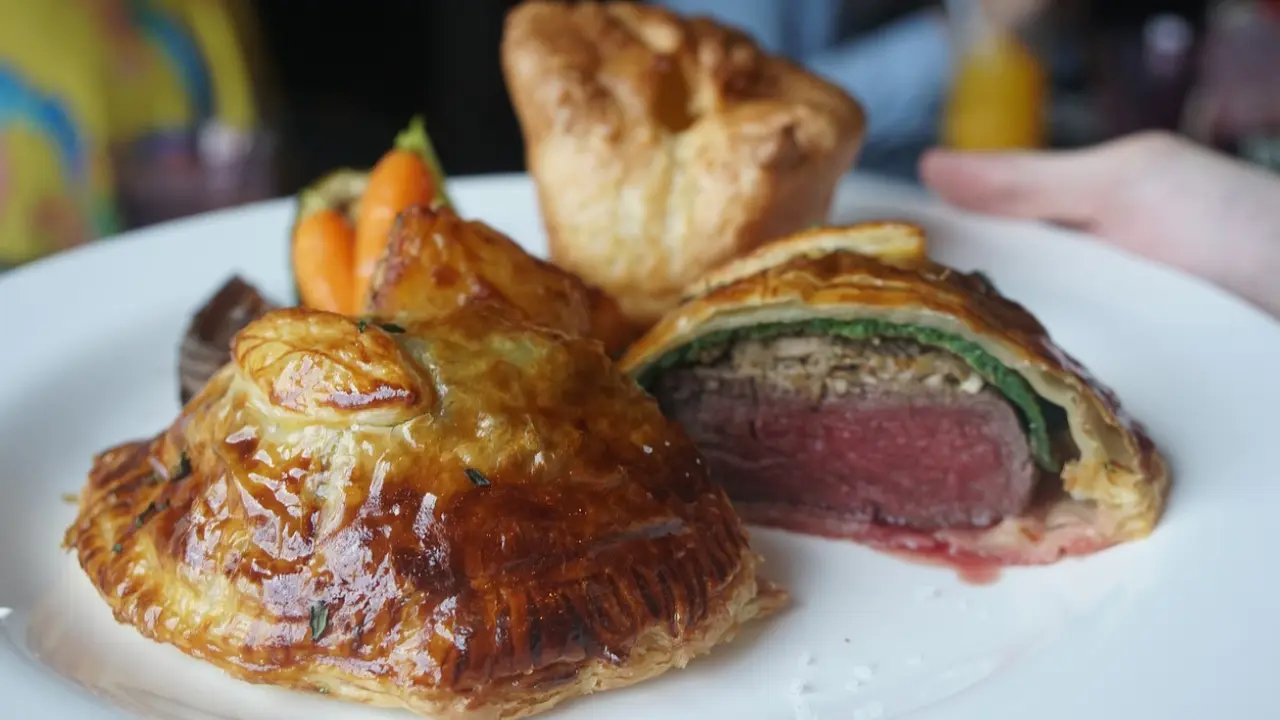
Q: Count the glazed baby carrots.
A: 2